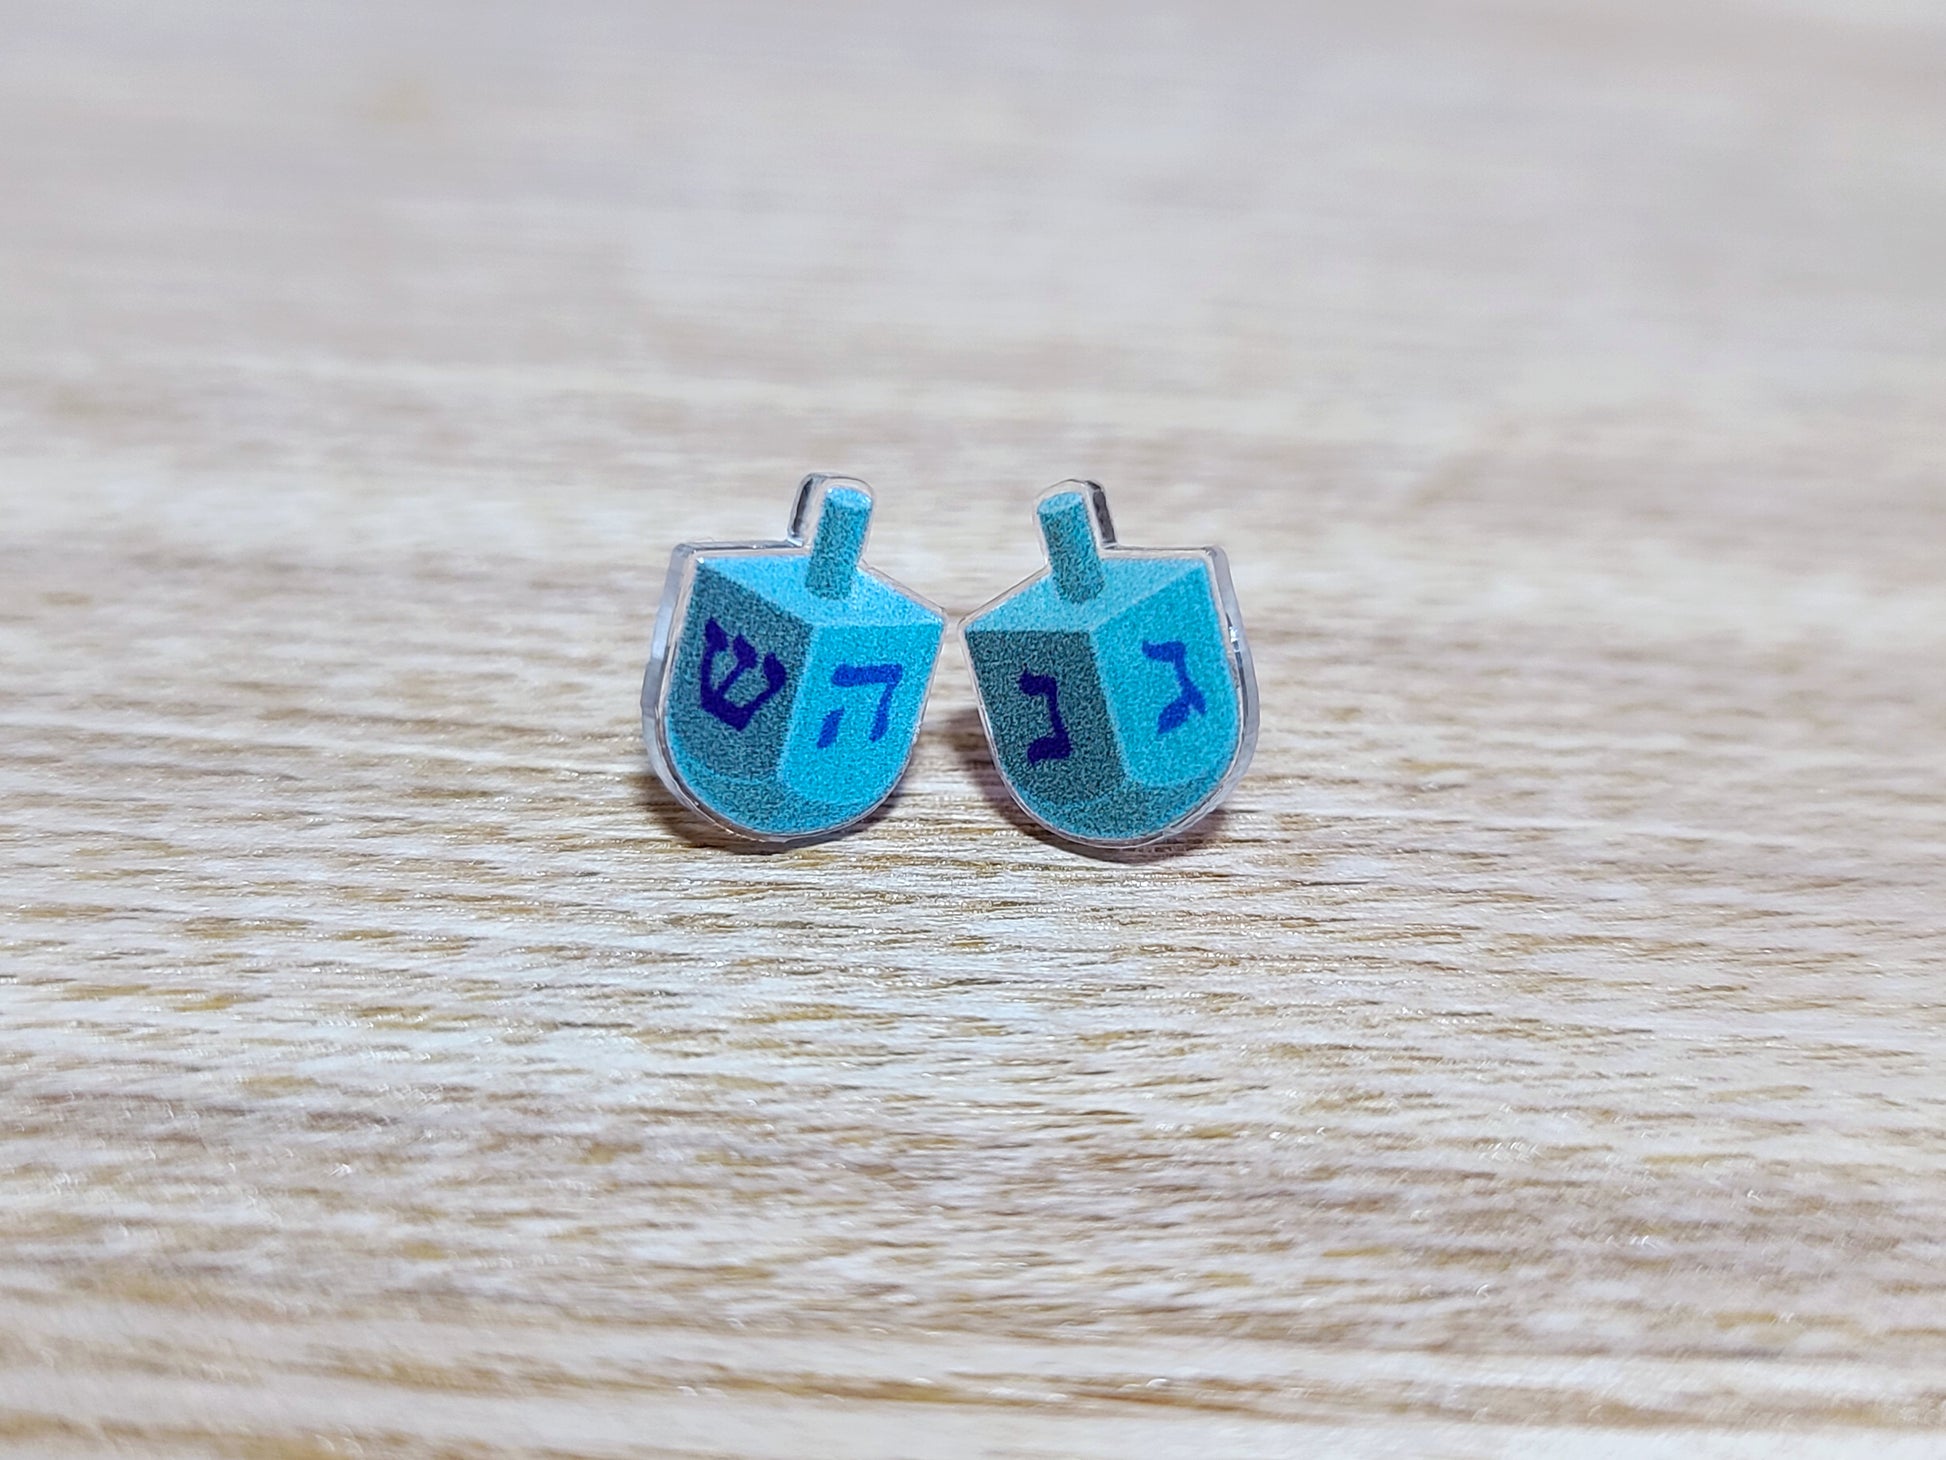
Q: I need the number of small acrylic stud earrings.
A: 2